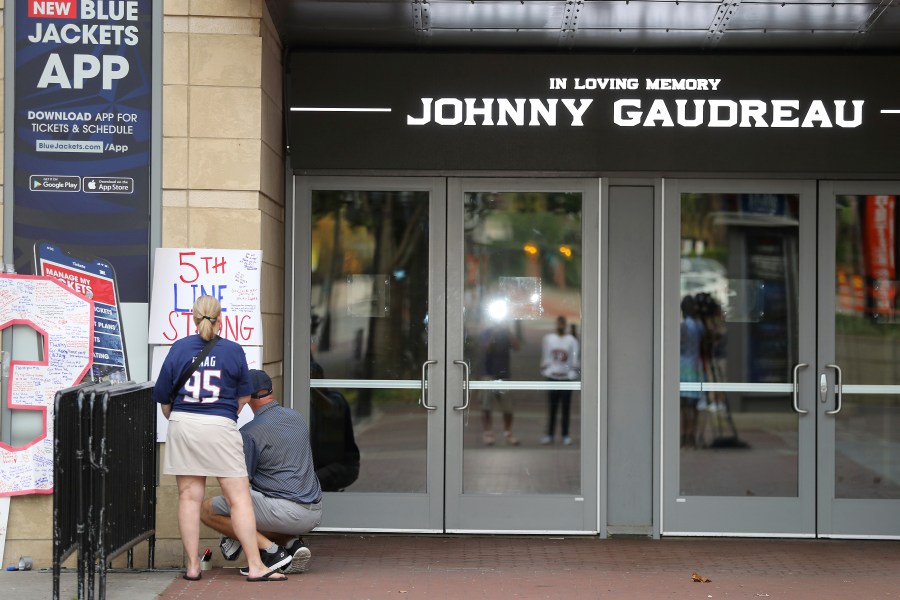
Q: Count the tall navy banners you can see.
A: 1